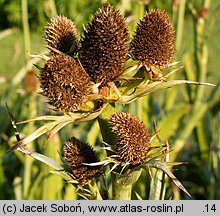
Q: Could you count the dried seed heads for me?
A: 6